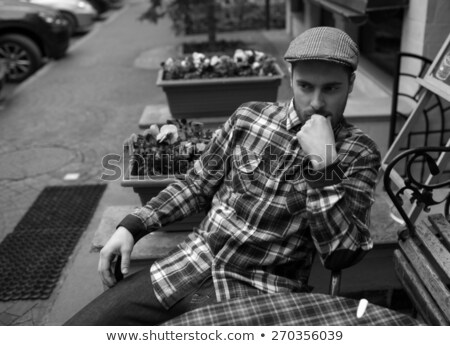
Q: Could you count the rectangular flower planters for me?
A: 2